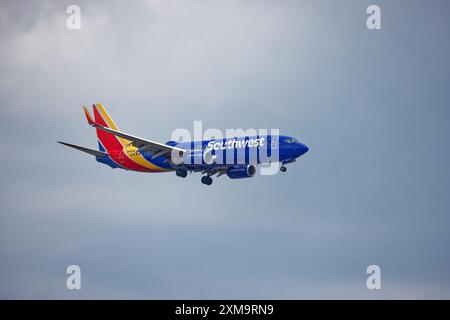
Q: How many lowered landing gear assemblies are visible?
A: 3